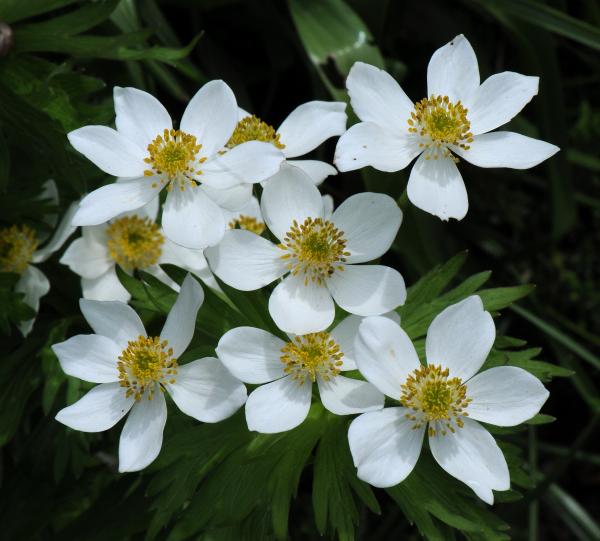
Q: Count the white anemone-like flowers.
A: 10